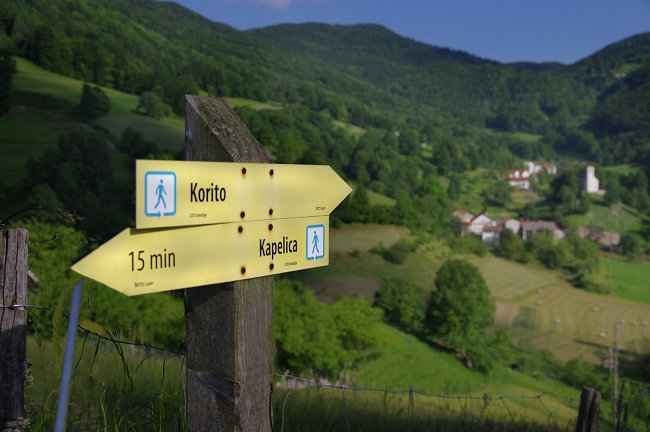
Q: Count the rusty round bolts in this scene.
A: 8